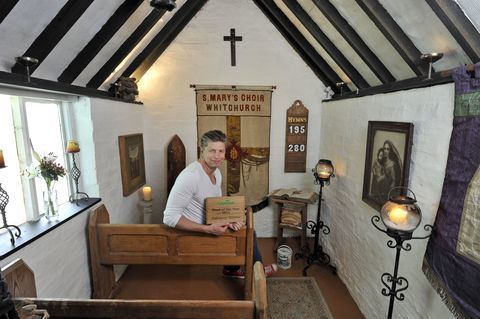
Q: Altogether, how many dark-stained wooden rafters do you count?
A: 10